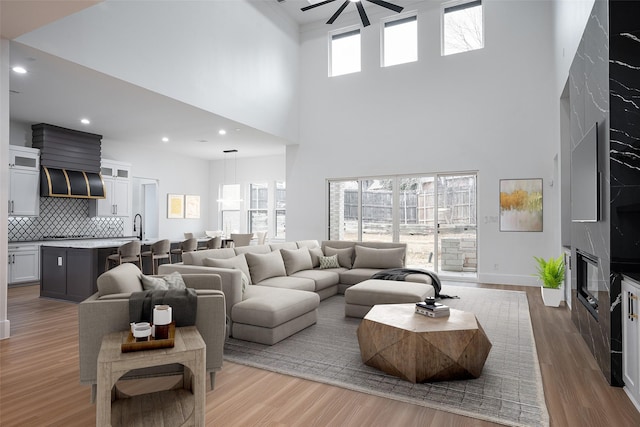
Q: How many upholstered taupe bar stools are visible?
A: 4